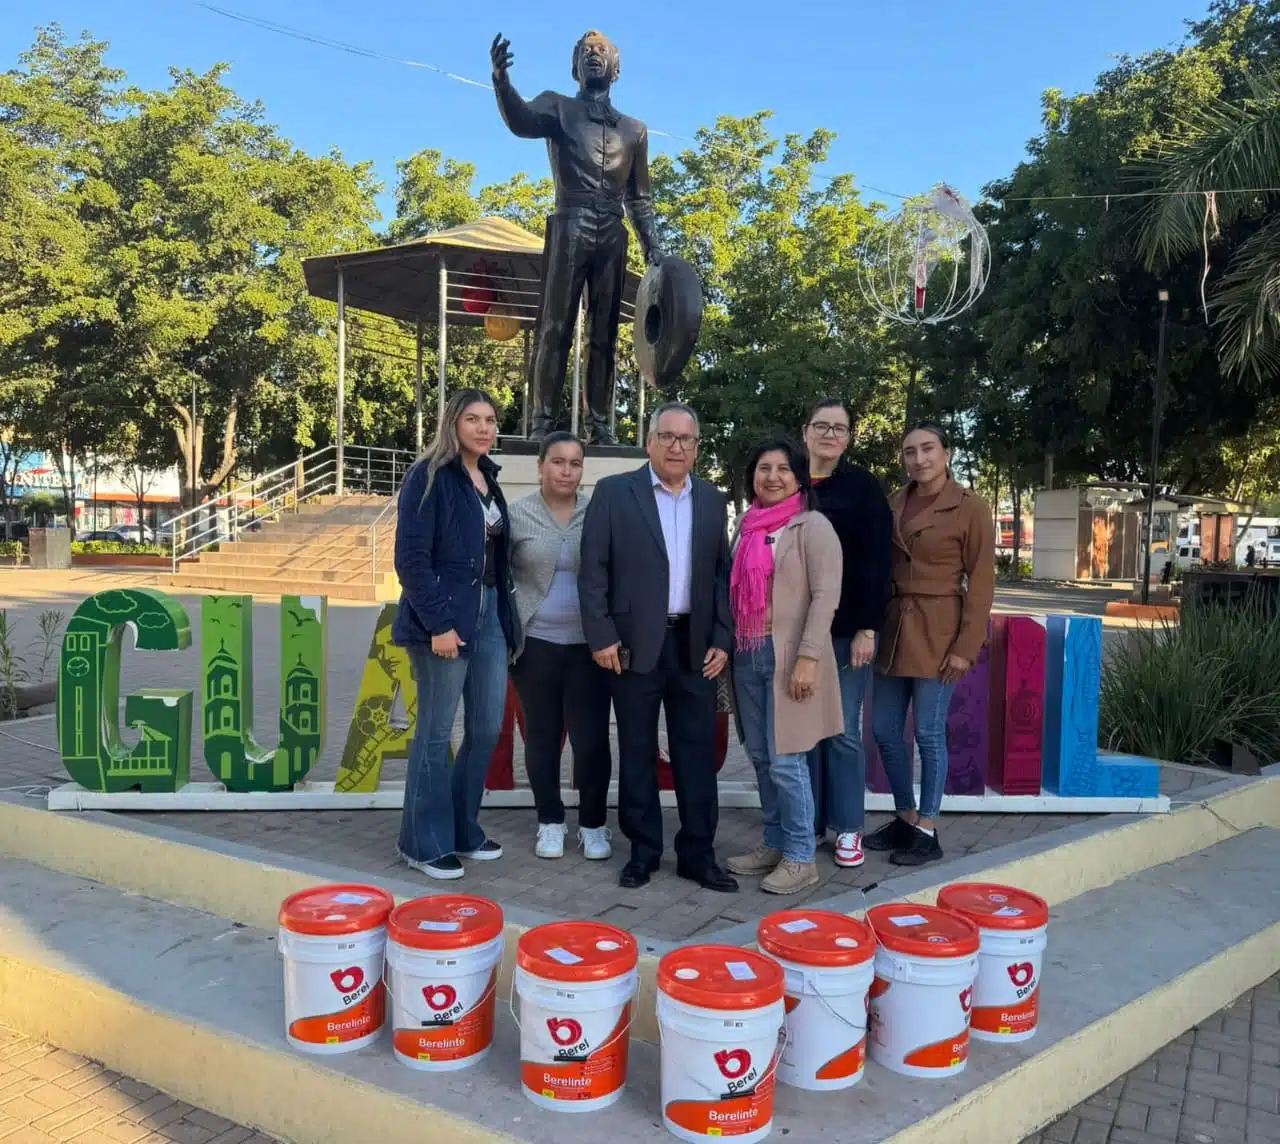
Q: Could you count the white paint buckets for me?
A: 7